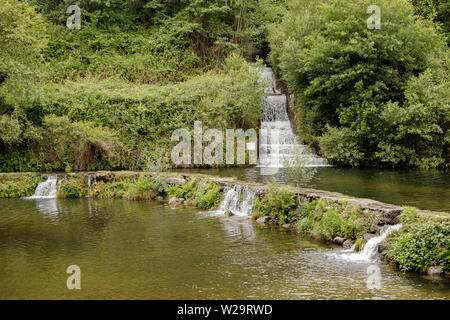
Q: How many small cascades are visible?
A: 3